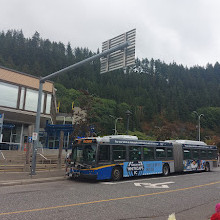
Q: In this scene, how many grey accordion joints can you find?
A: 1